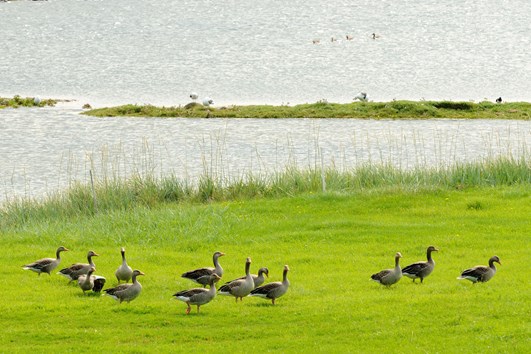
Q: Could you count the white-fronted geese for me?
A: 13